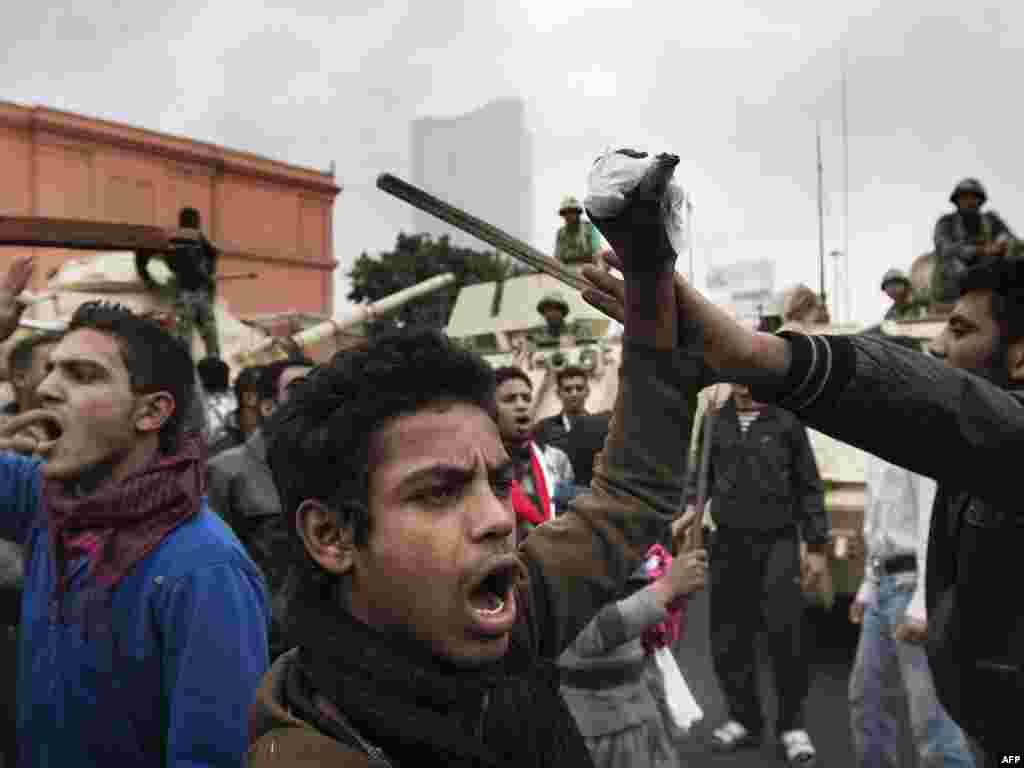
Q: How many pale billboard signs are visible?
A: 1